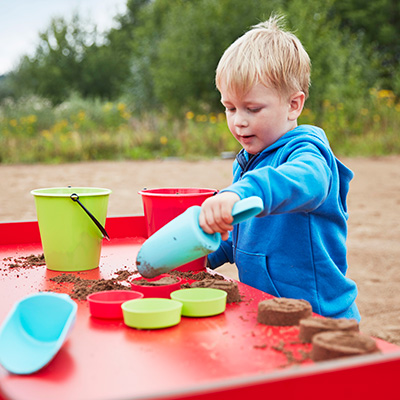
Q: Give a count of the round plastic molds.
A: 4